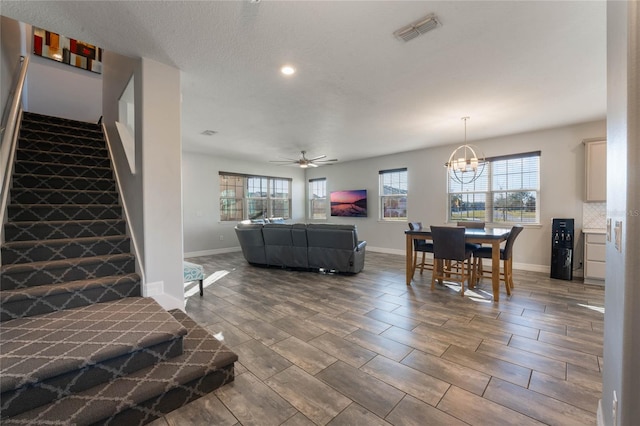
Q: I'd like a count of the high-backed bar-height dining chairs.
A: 4